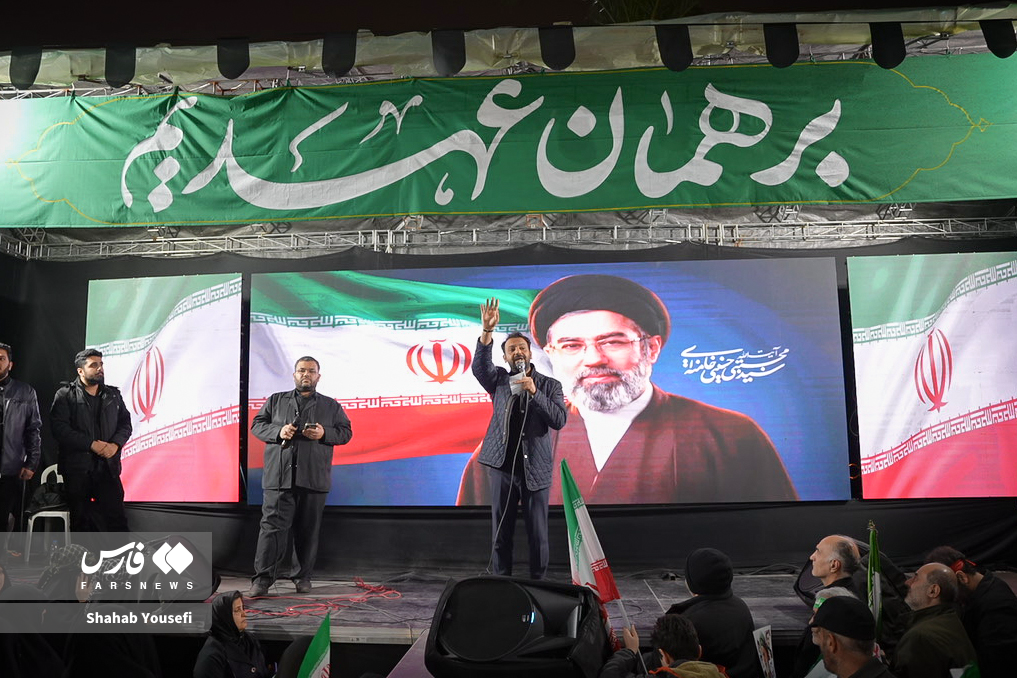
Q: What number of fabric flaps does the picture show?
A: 10